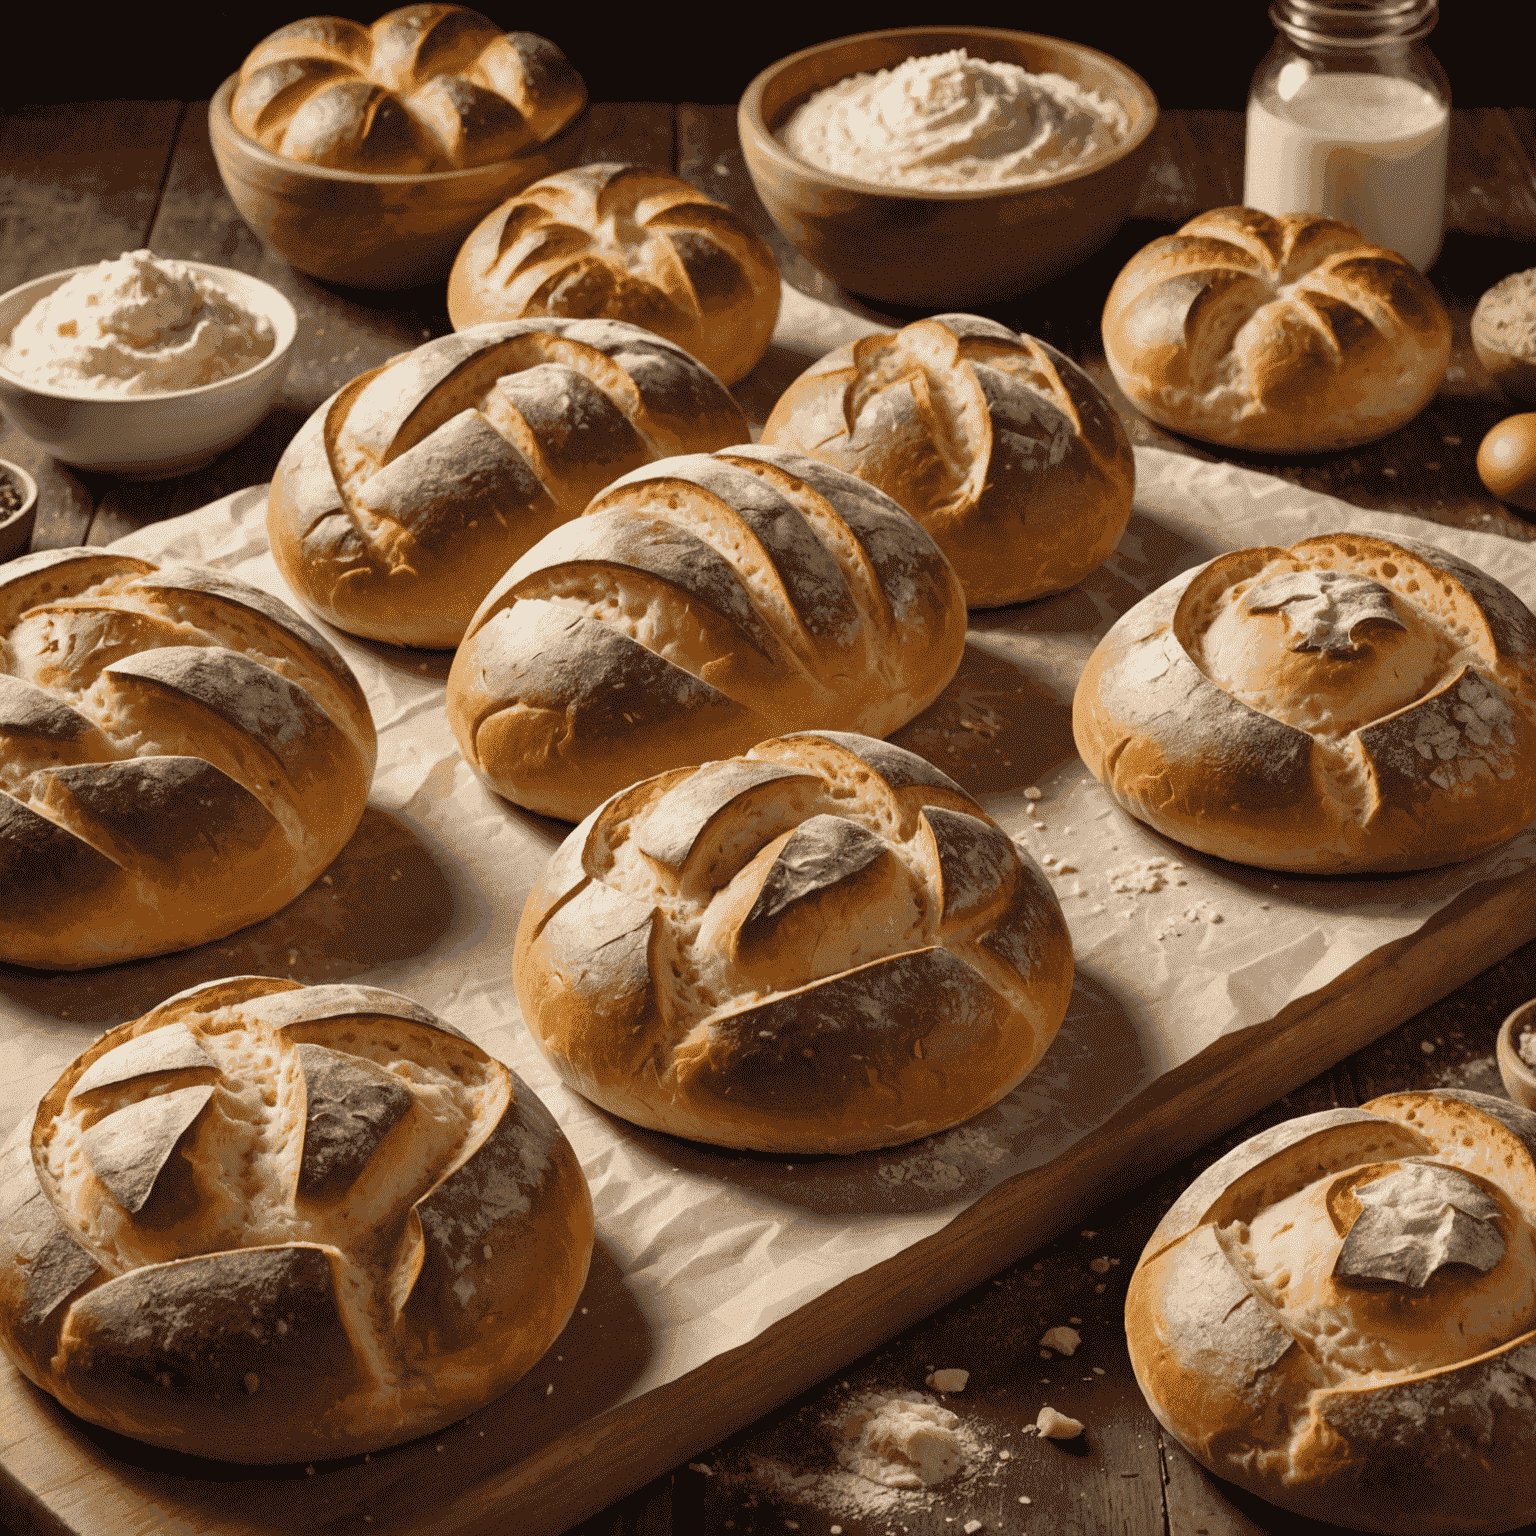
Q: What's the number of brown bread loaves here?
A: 11